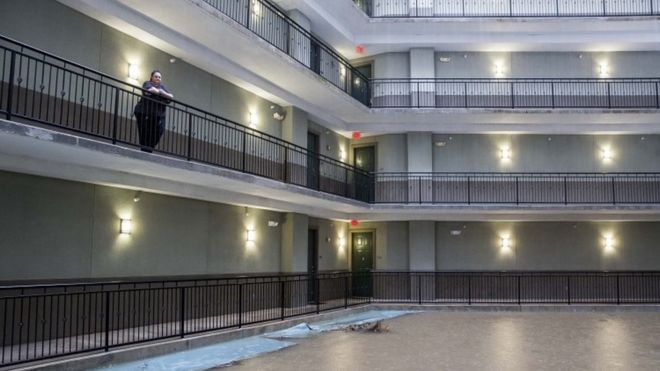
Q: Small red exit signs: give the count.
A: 3